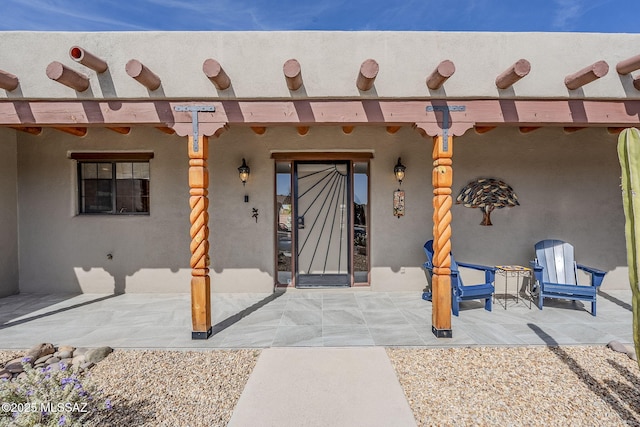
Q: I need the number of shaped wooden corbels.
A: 2